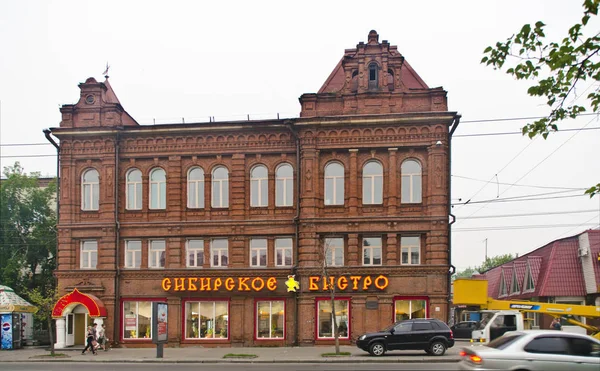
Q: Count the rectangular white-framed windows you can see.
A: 10